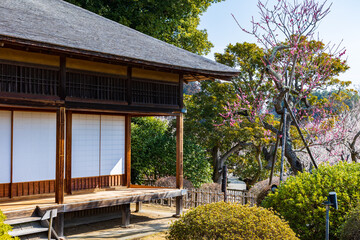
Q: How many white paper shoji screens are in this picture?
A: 4